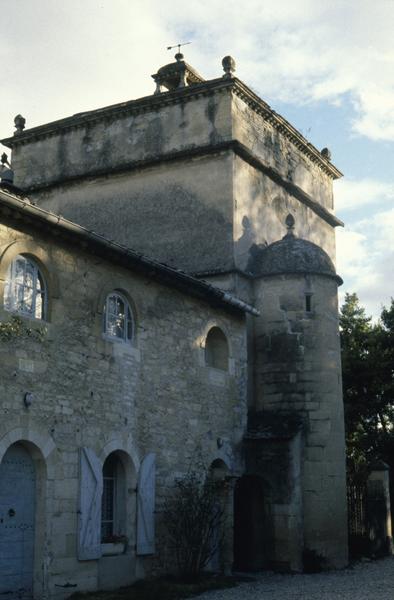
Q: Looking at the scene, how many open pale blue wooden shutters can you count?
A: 2